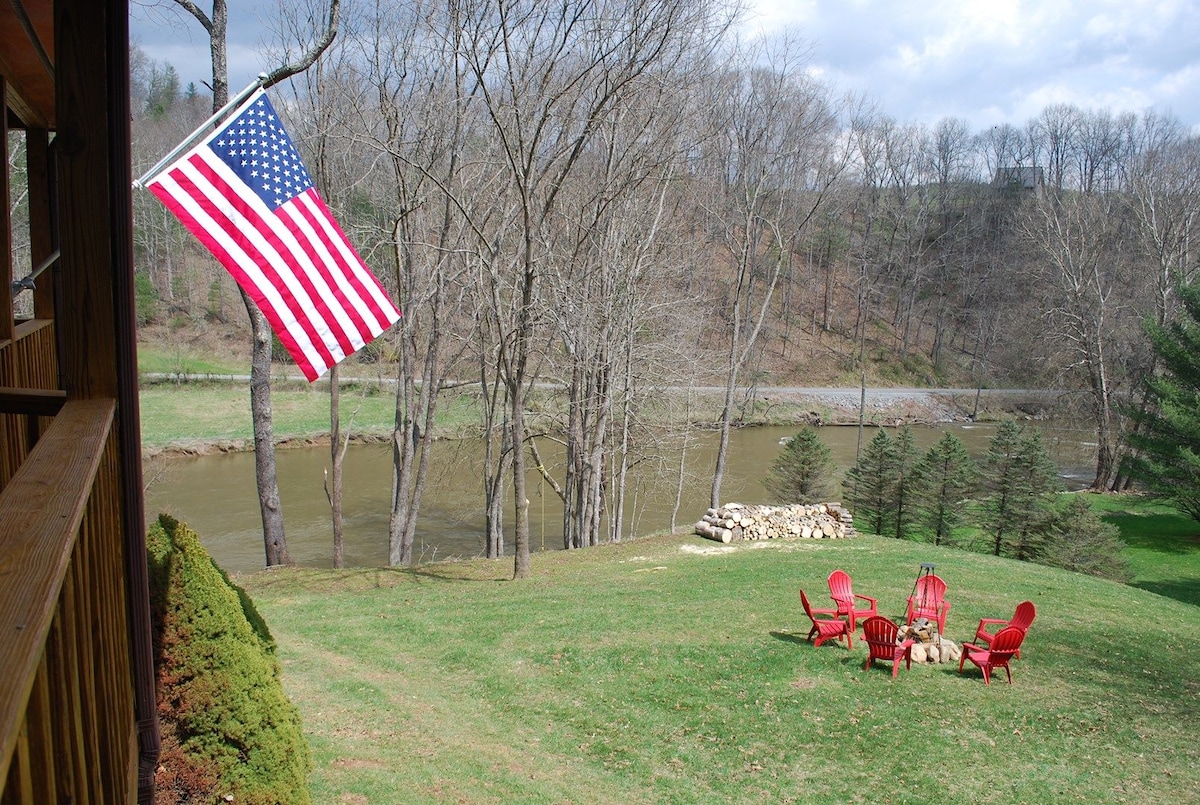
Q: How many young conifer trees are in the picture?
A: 7